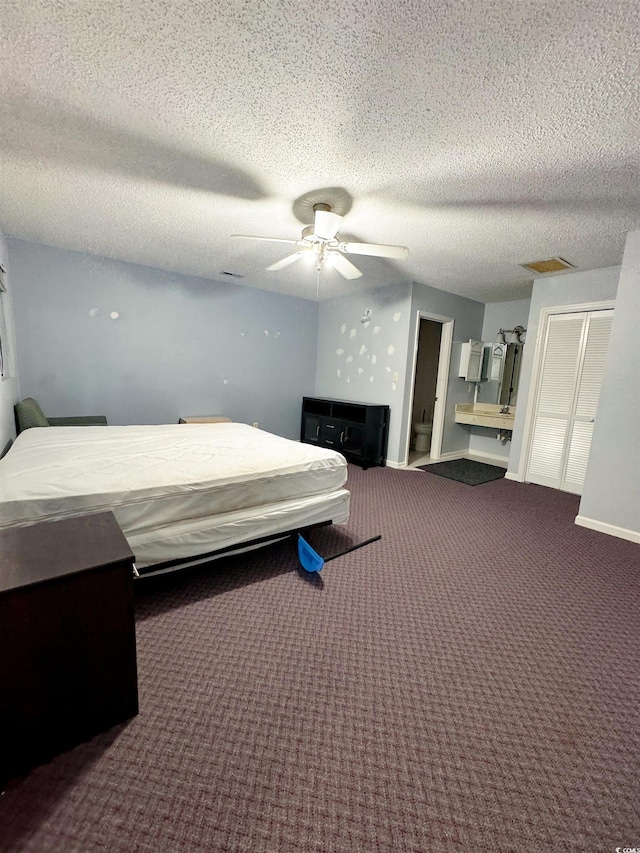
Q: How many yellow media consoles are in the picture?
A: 0